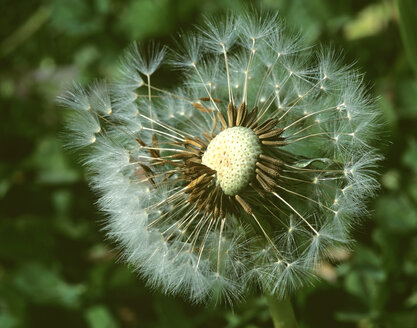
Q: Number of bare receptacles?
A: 1